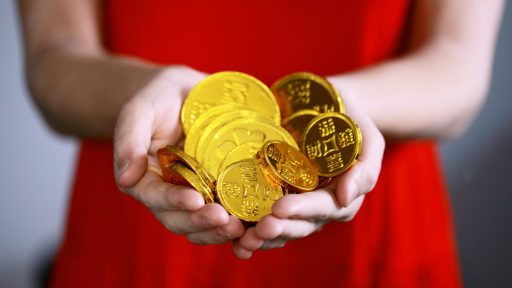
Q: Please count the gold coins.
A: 12